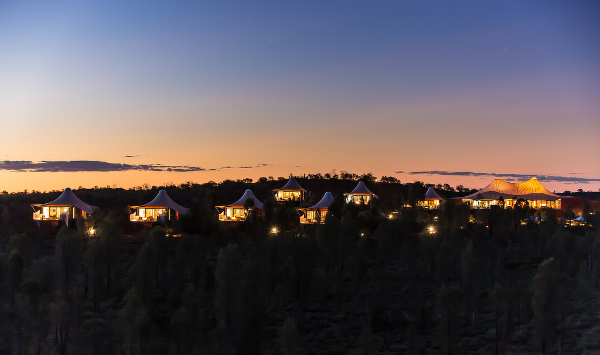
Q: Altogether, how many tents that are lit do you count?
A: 8